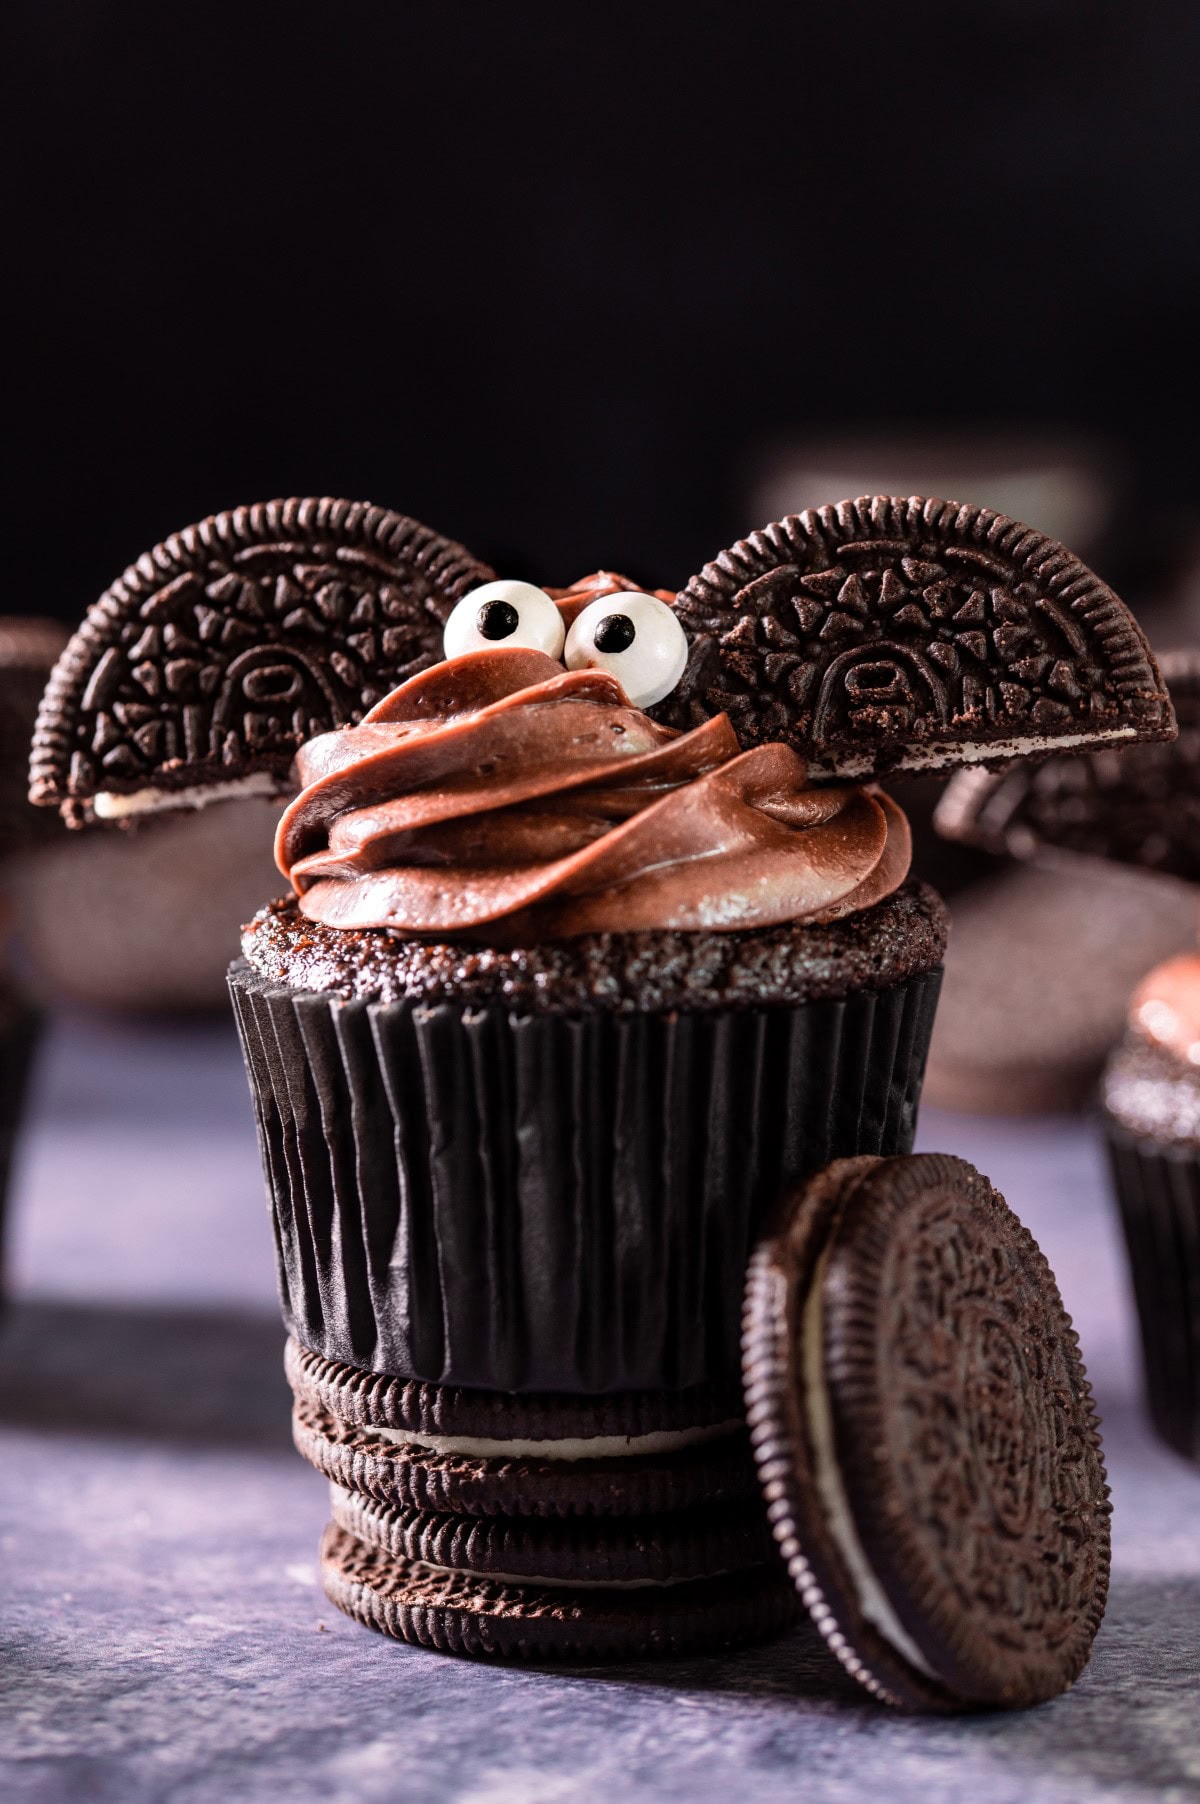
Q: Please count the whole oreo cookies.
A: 3